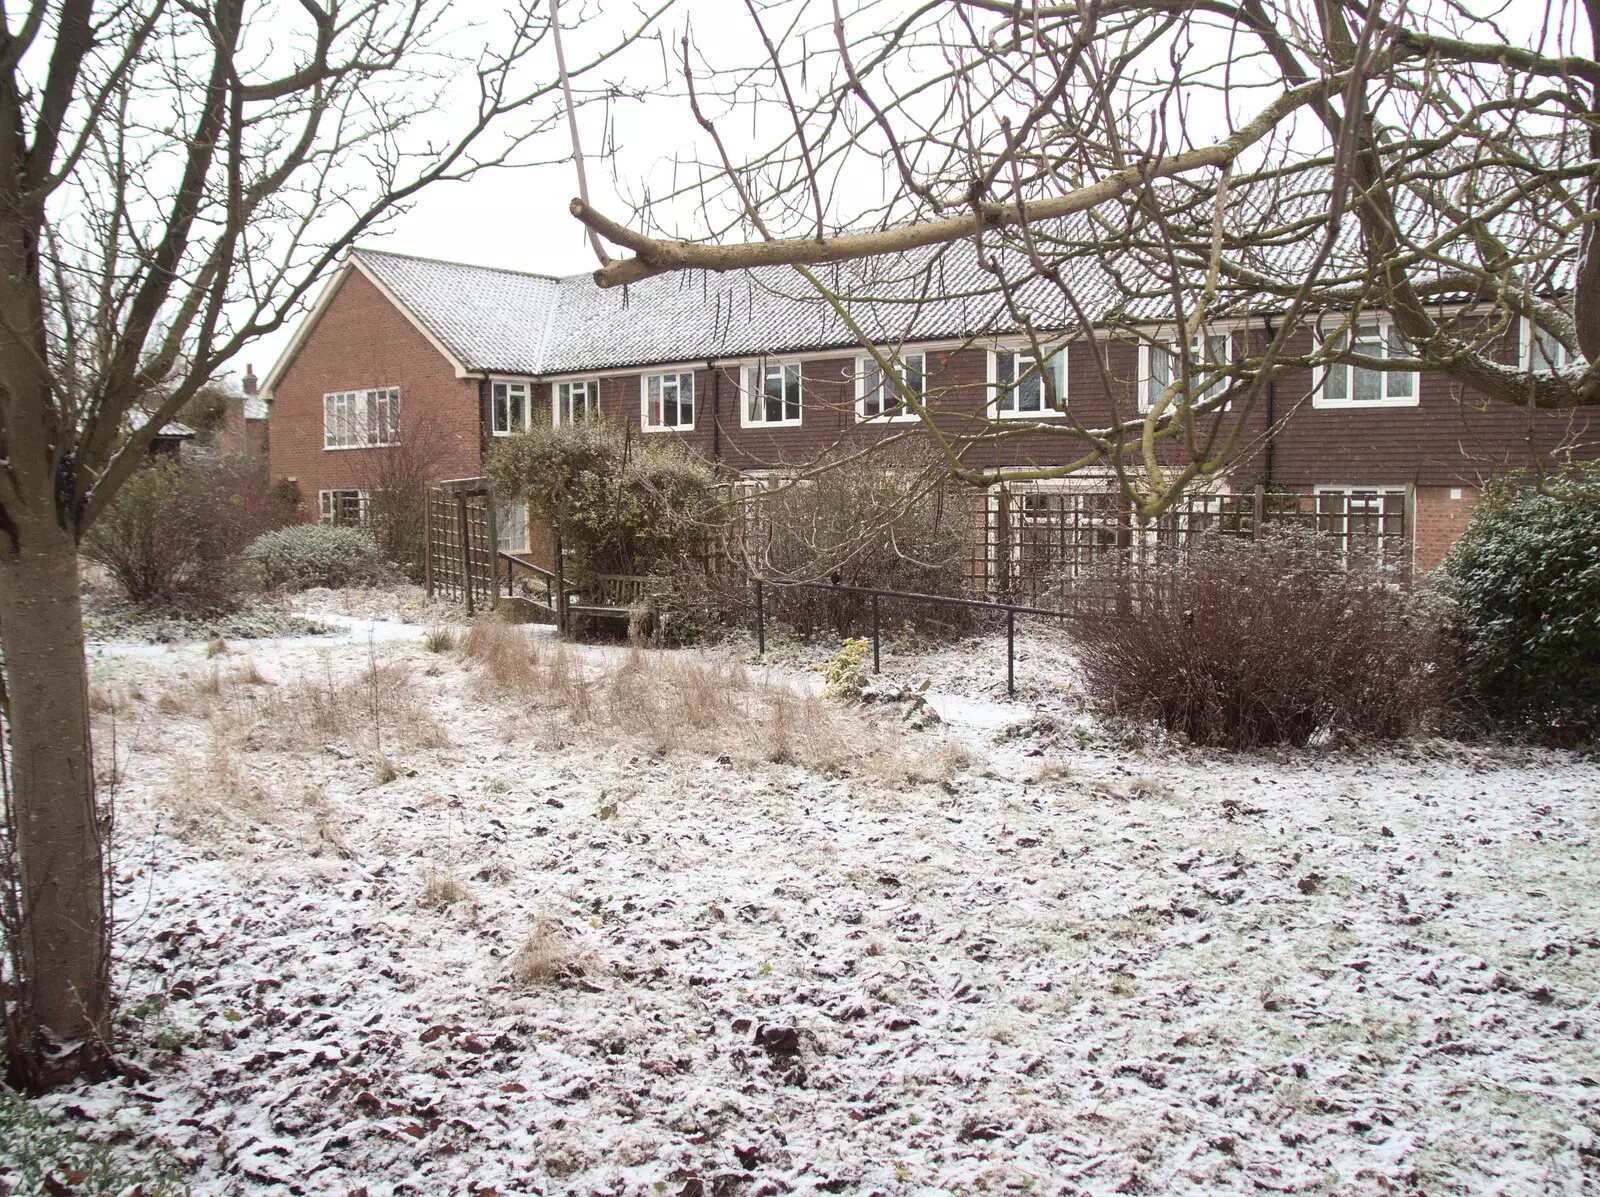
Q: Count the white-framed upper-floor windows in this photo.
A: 10